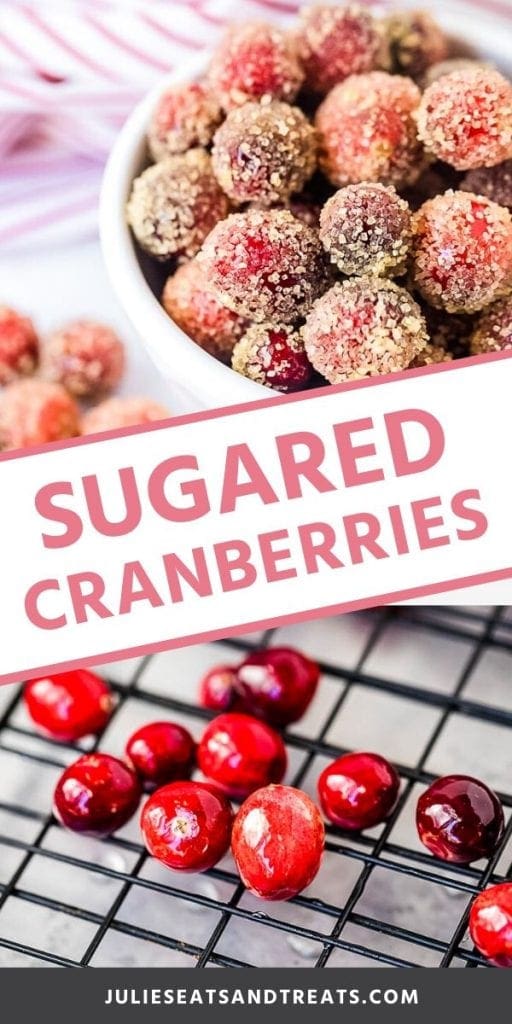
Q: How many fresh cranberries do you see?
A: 11